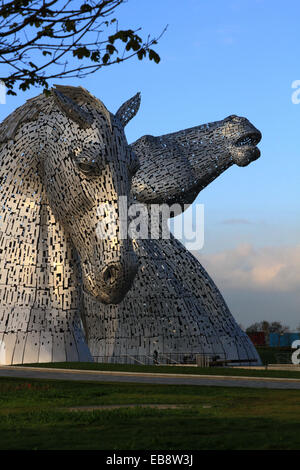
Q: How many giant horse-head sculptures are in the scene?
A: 2